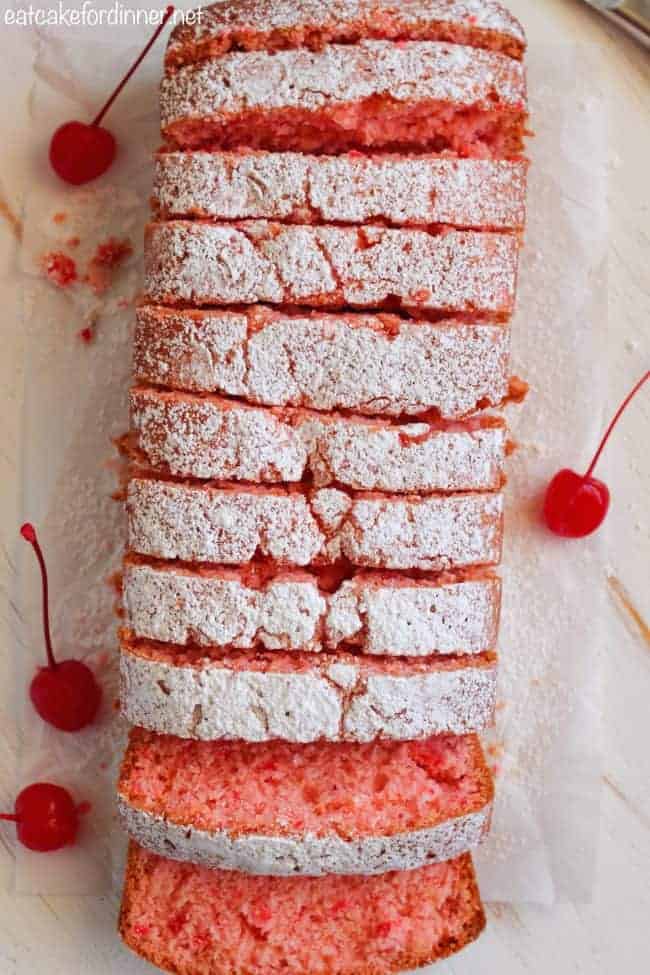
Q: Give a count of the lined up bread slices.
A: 11